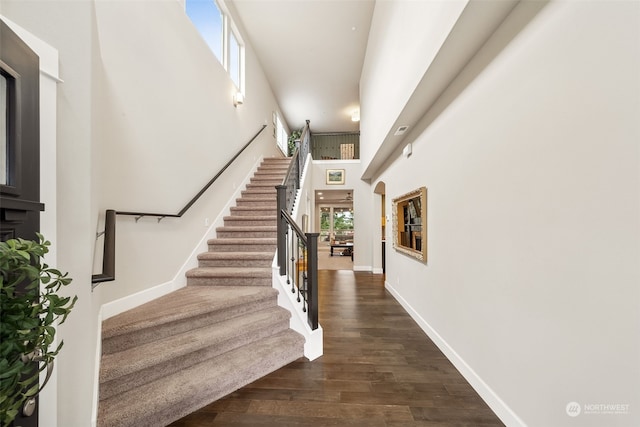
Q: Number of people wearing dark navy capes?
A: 0